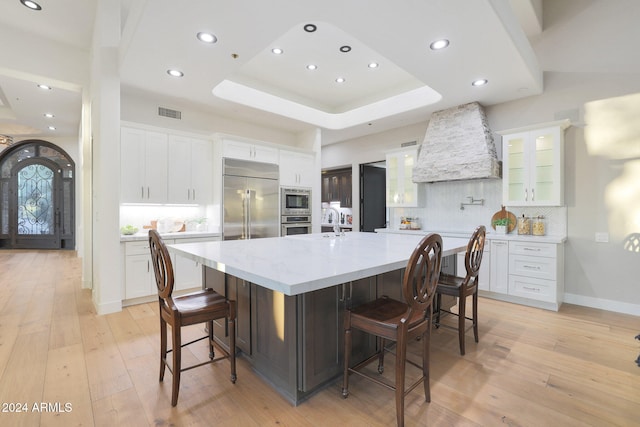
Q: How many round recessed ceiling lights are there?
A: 14